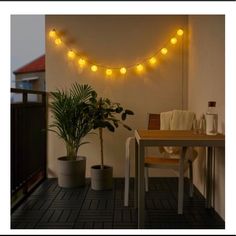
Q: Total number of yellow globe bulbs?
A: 12